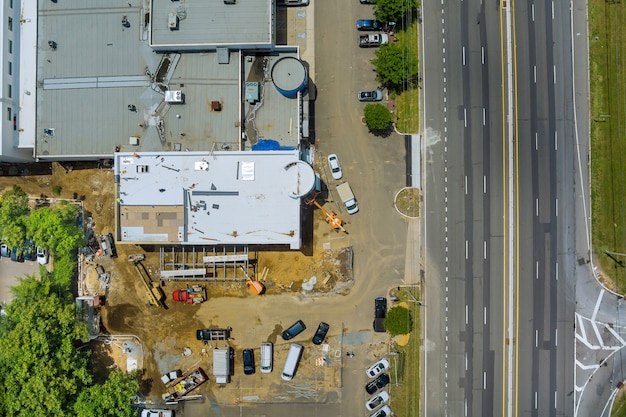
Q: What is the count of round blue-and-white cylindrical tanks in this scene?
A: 1